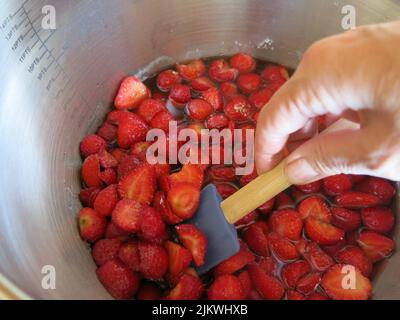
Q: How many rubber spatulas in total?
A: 1